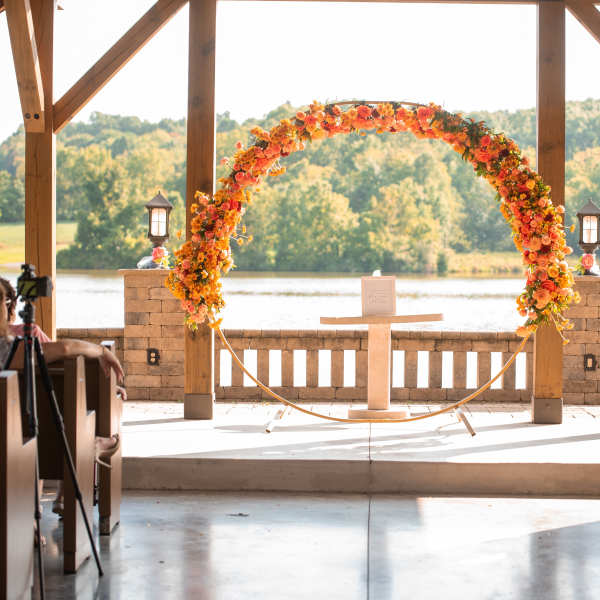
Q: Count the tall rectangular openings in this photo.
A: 12